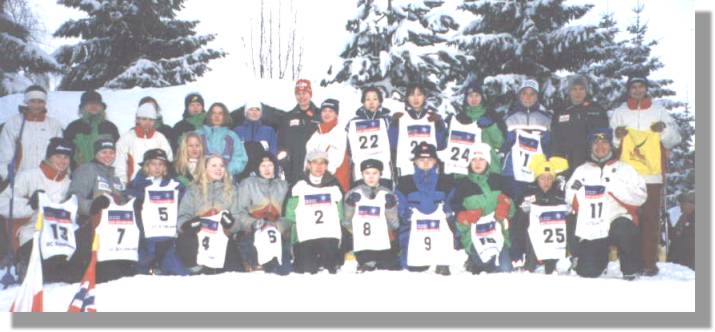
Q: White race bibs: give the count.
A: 15